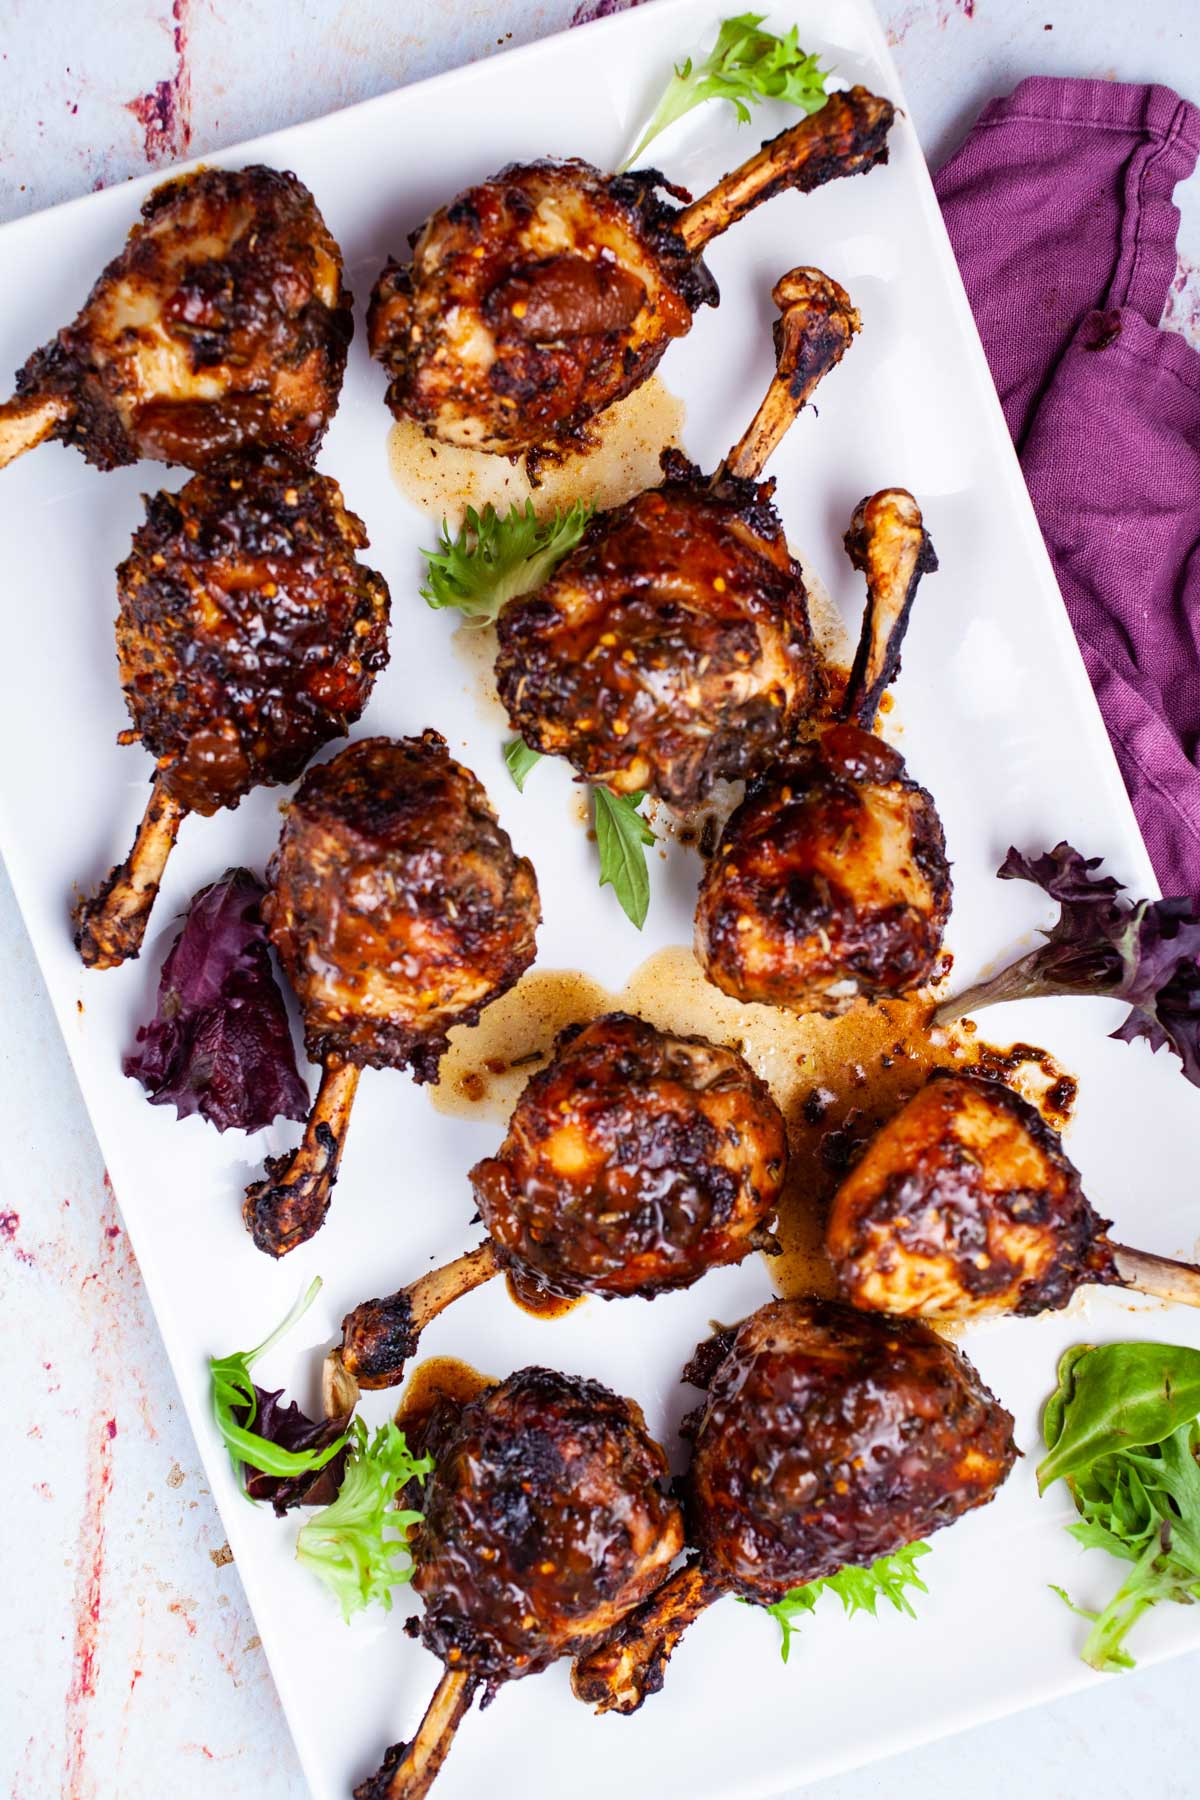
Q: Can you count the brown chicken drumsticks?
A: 10